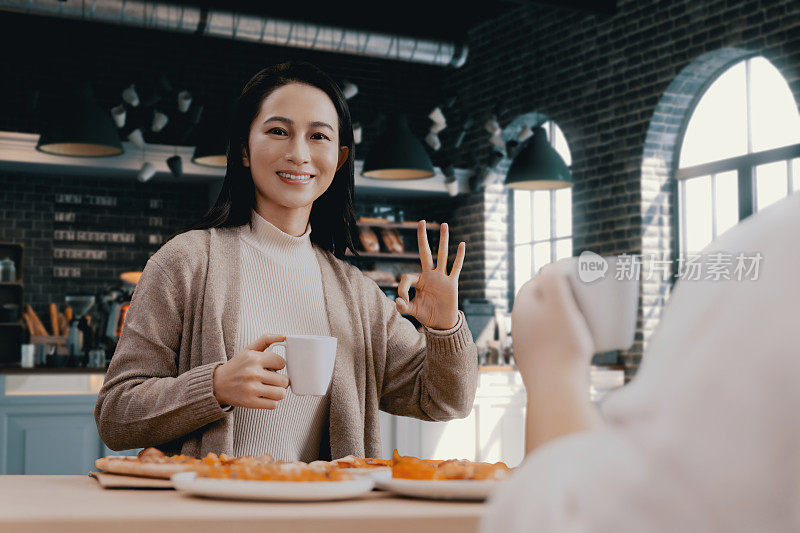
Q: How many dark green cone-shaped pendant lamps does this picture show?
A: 4